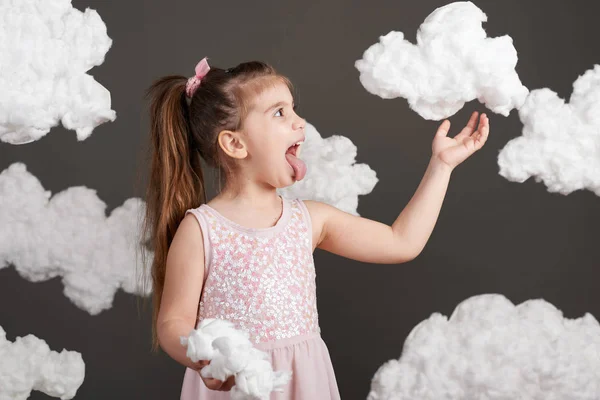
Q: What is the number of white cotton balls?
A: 8